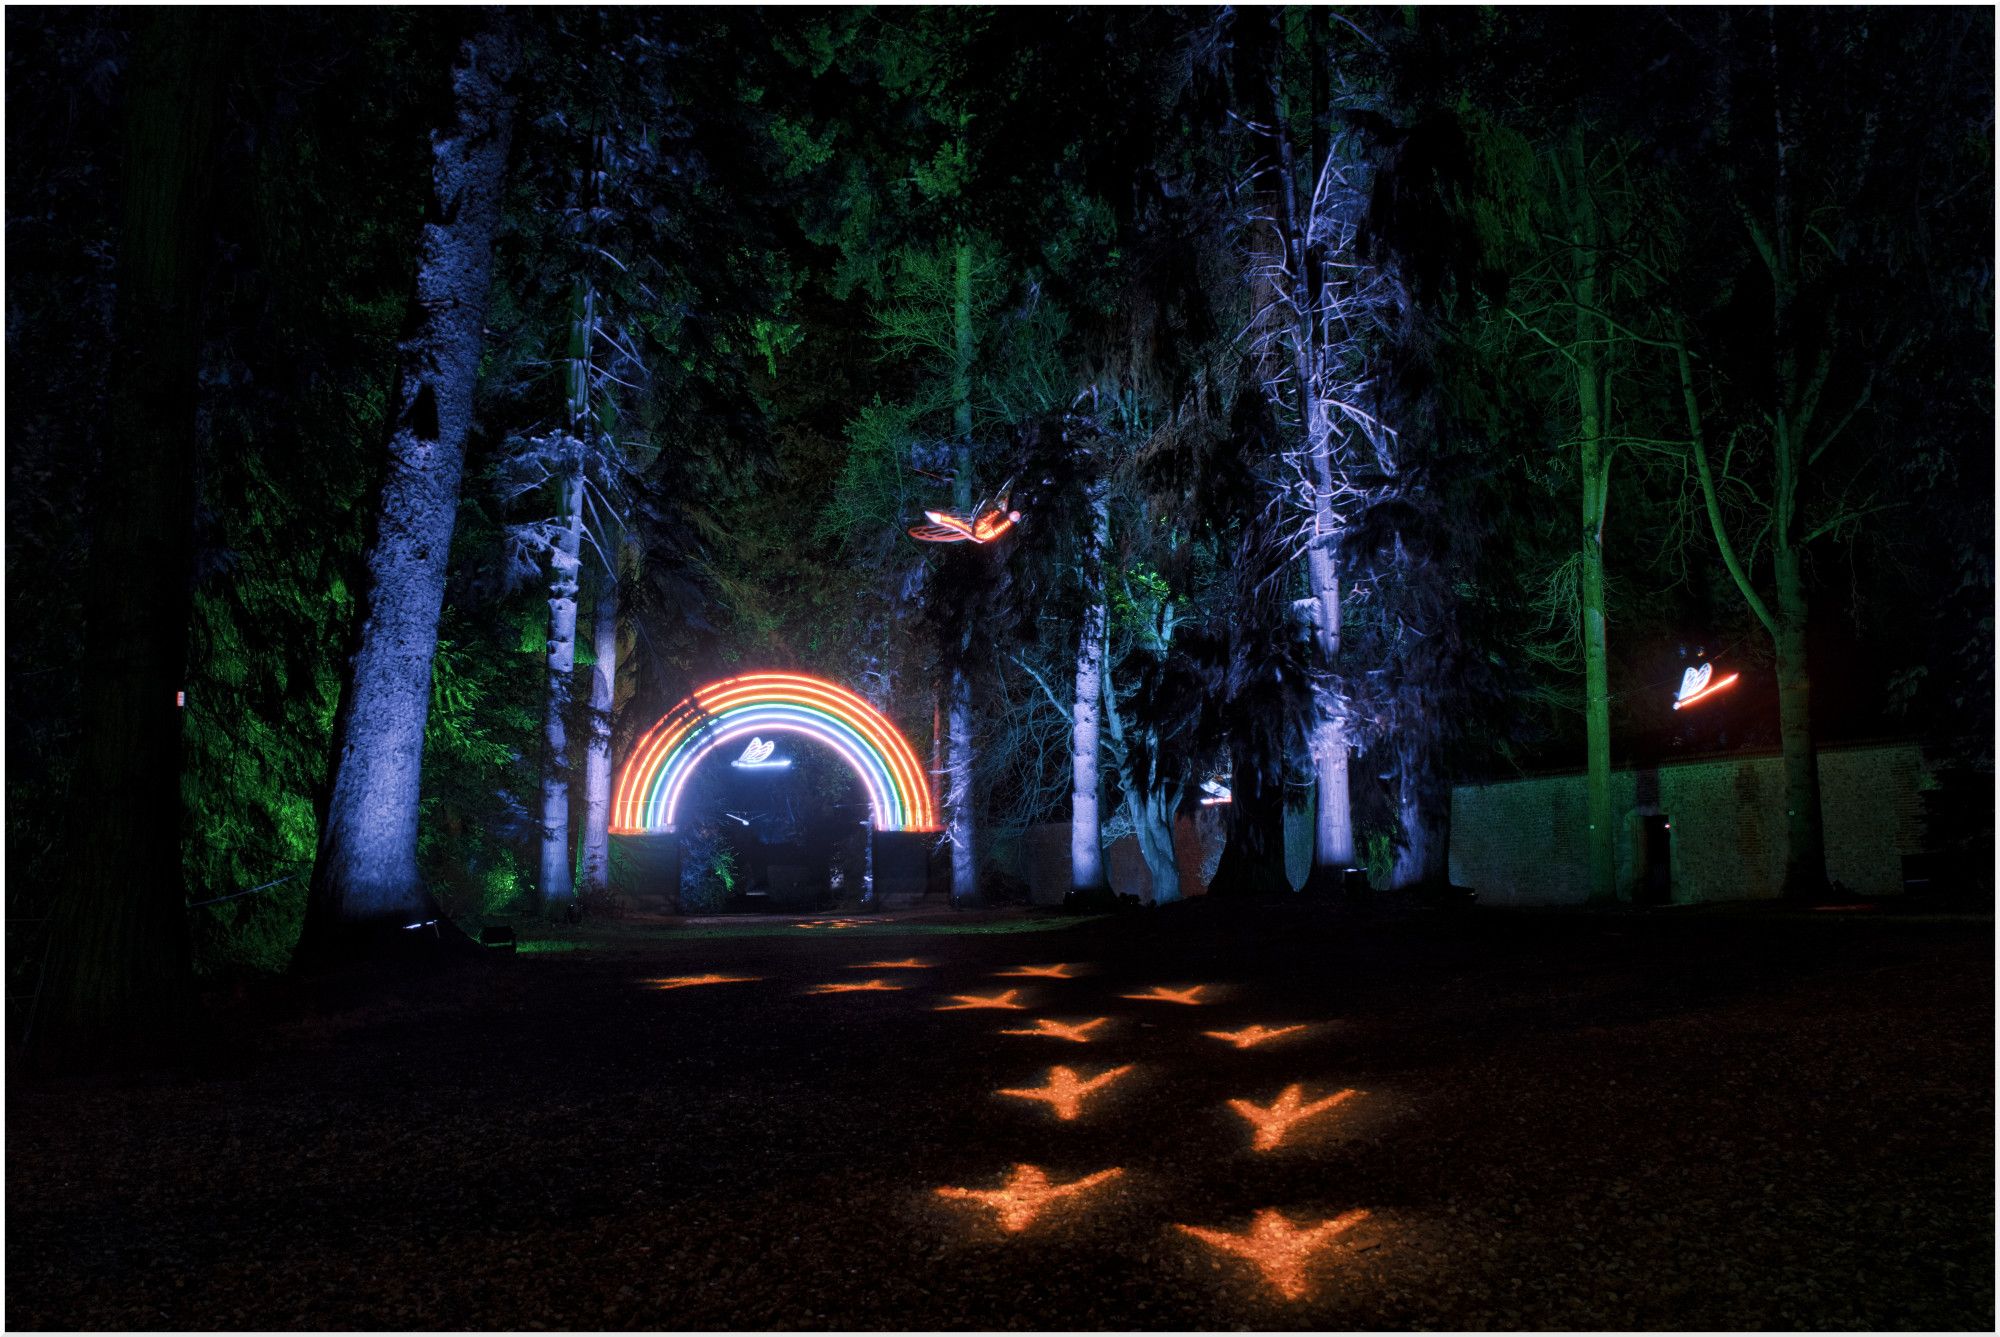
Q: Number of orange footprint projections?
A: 12